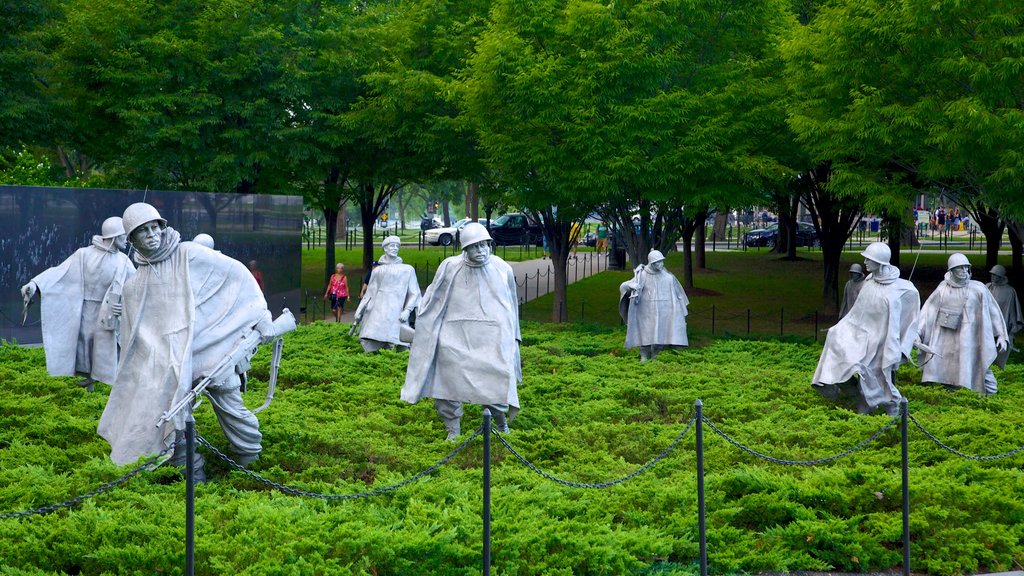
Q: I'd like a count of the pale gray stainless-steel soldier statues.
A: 10